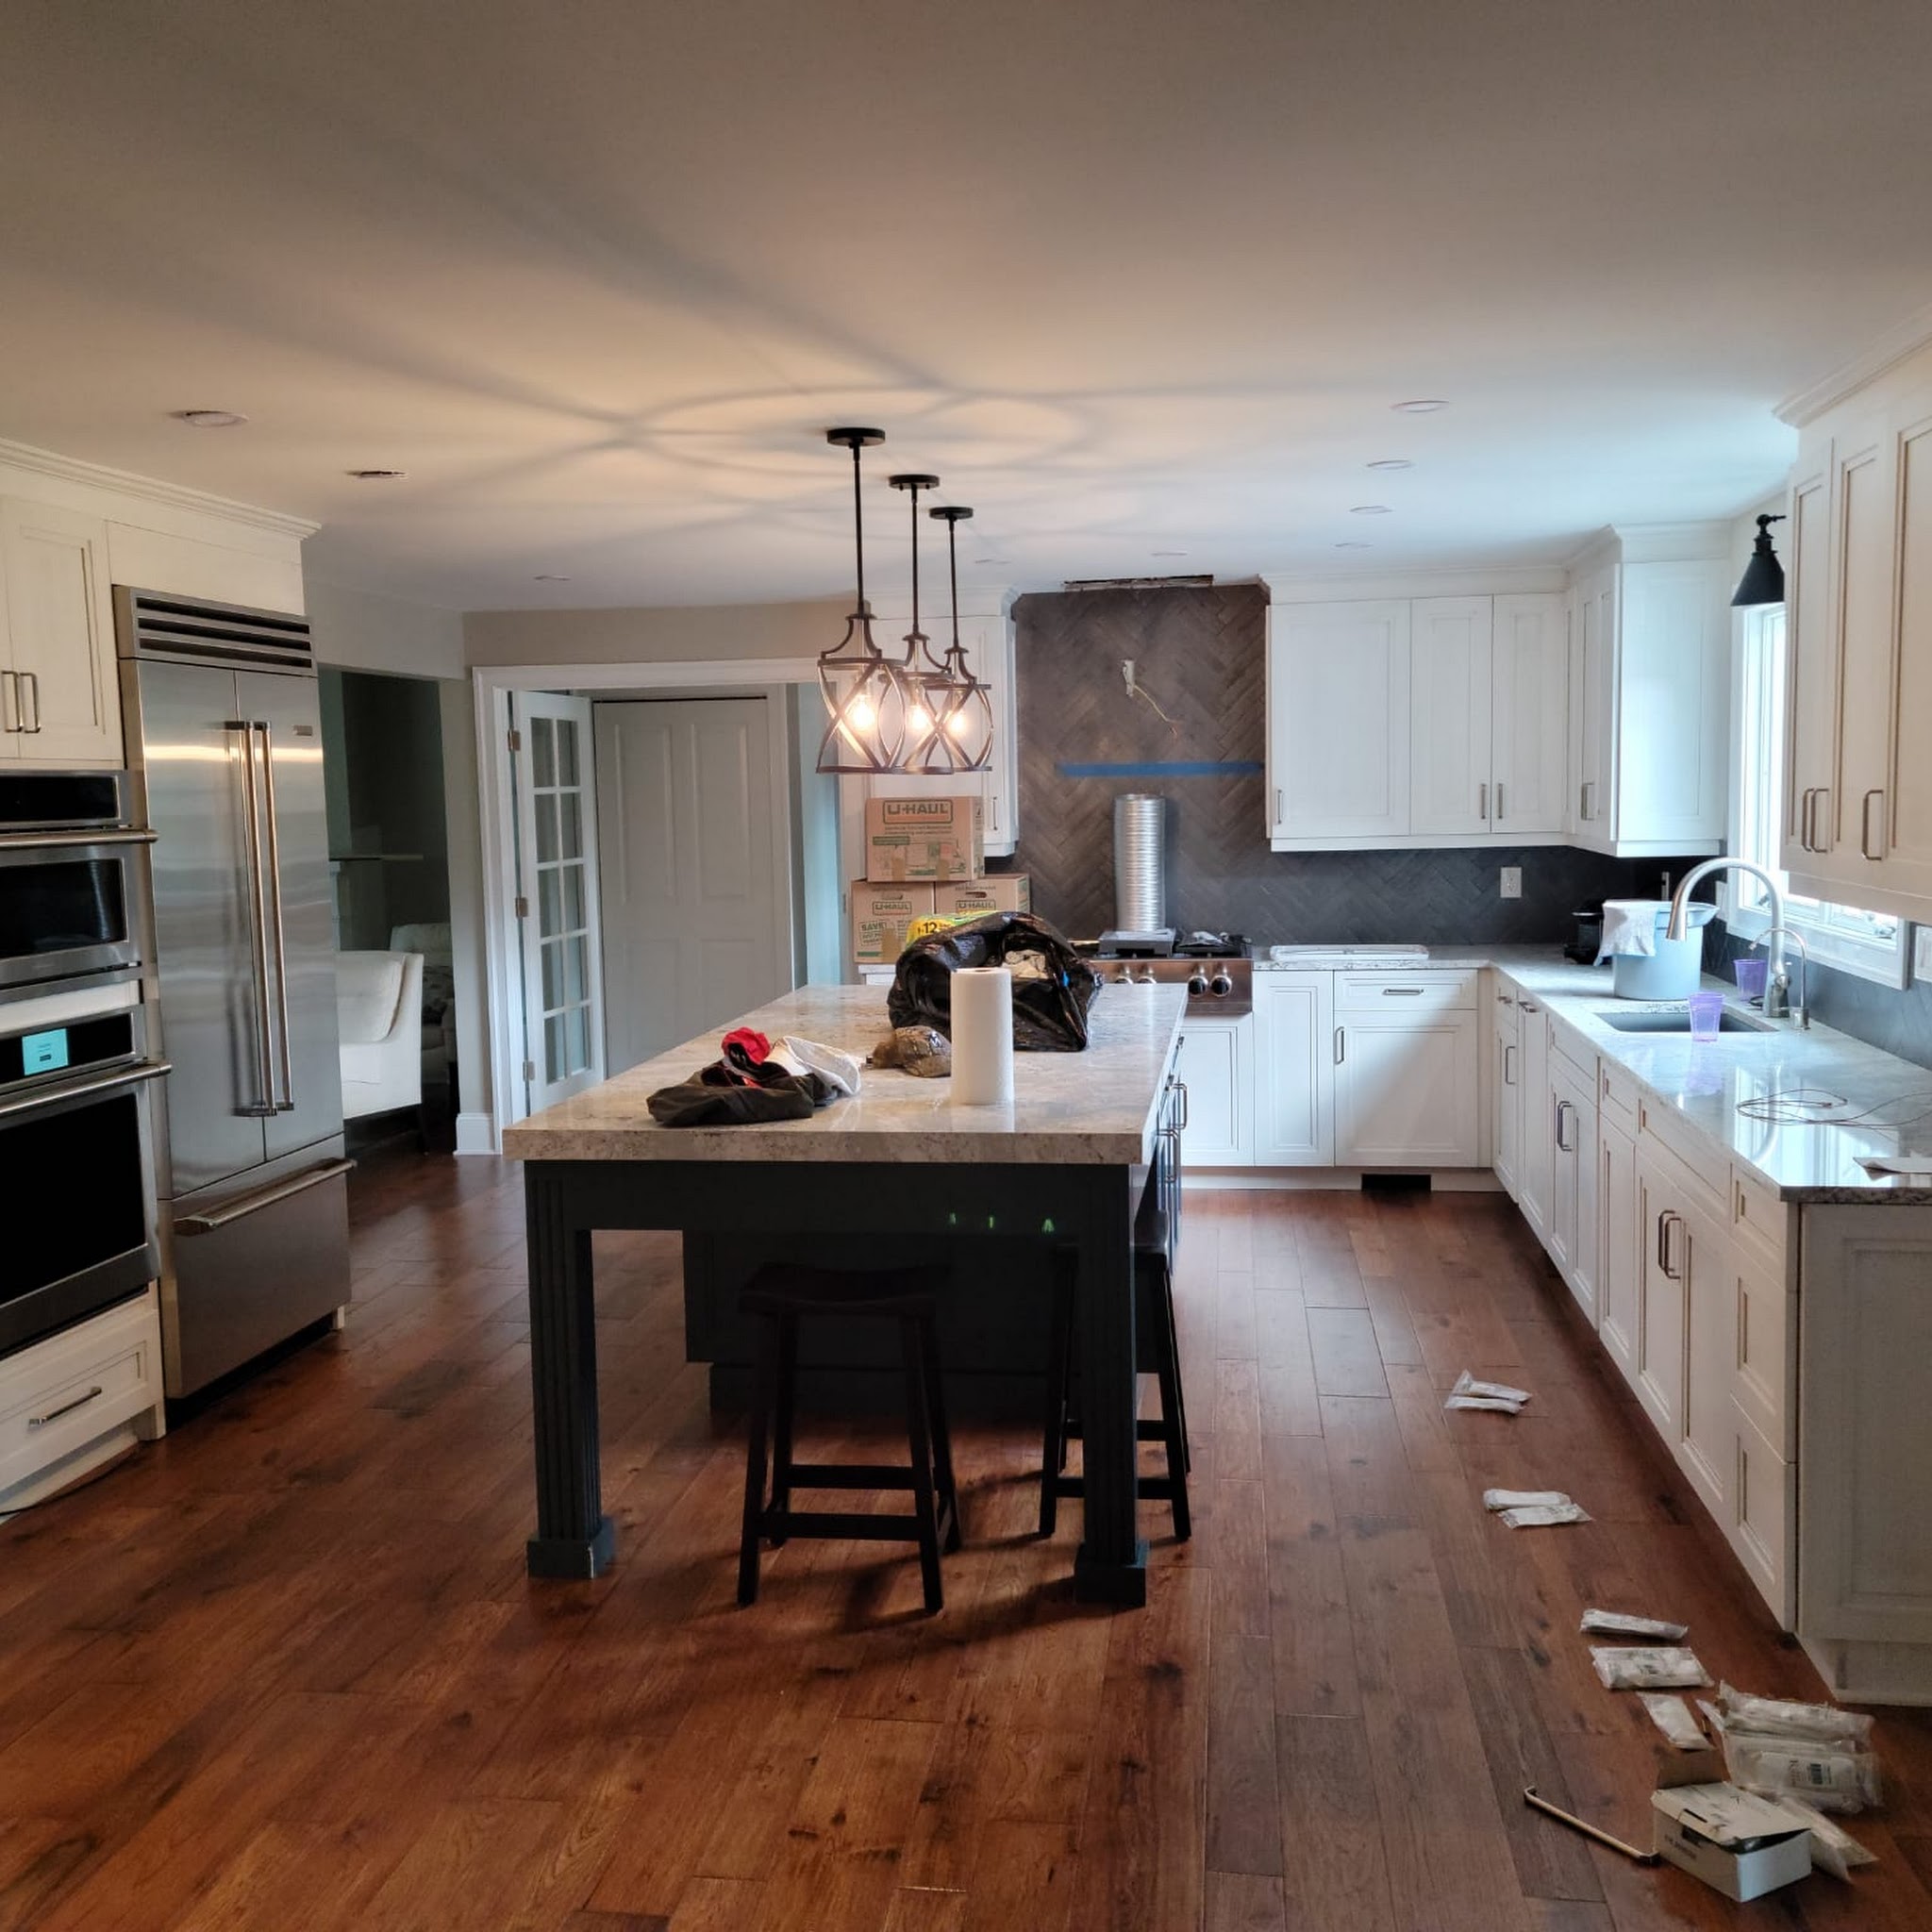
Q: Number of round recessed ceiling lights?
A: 9